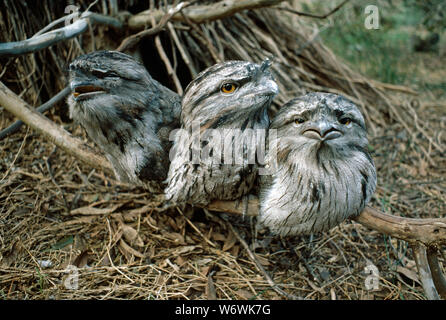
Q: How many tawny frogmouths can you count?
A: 3